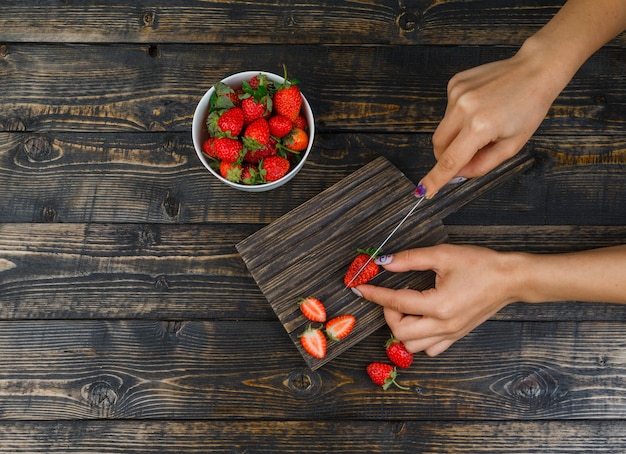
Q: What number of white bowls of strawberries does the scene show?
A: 1